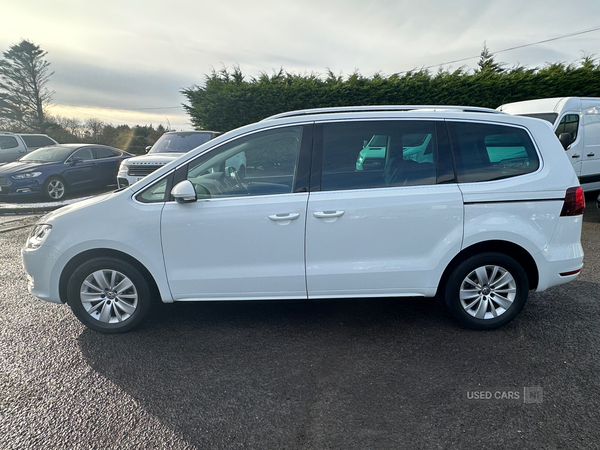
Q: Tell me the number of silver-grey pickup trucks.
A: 1